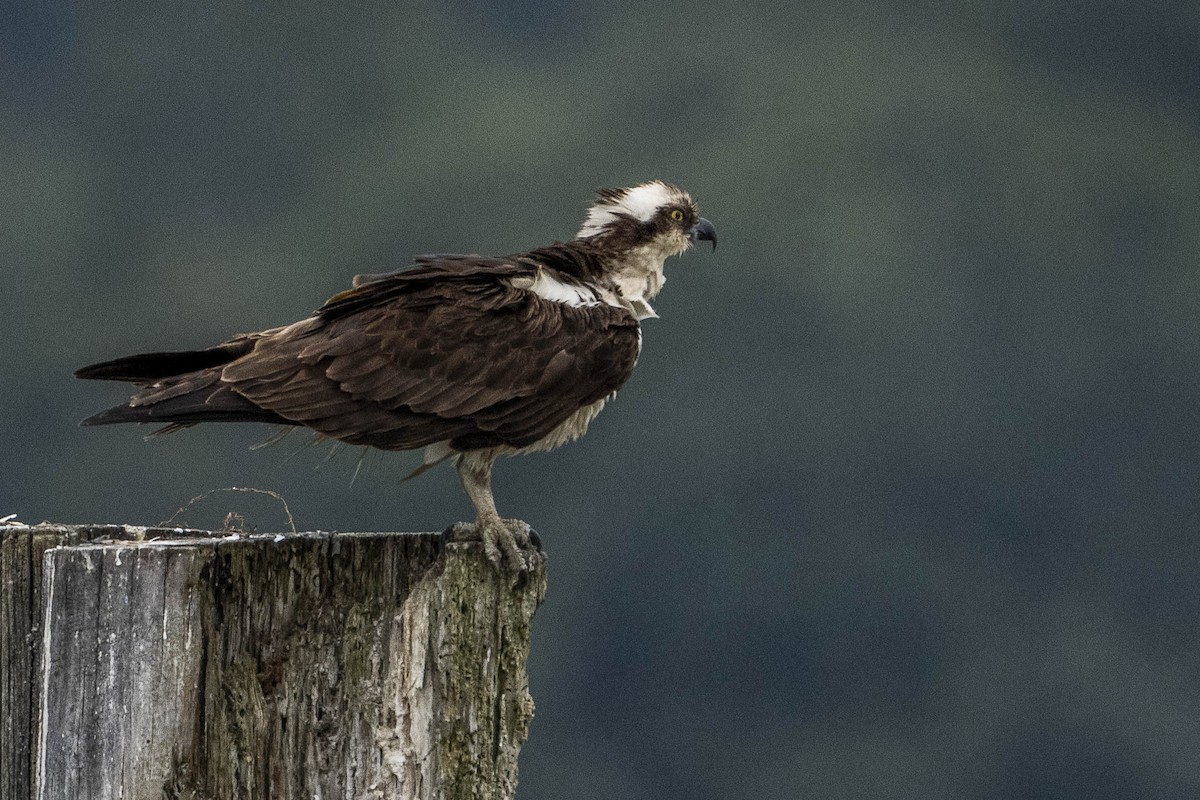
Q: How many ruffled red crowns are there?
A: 0